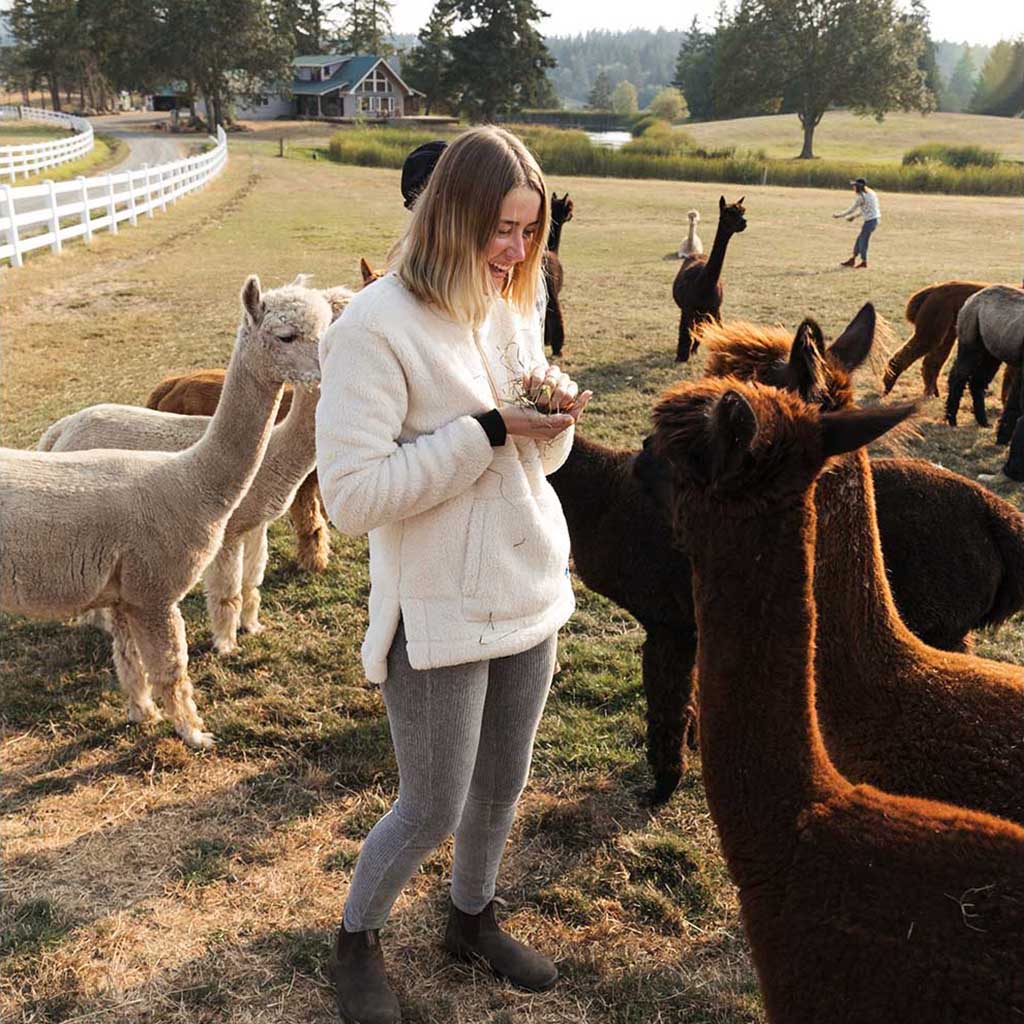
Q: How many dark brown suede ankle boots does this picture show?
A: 2